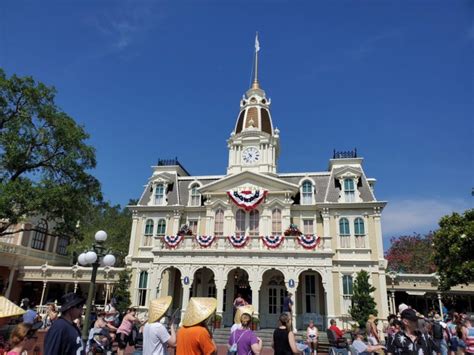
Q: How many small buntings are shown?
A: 5